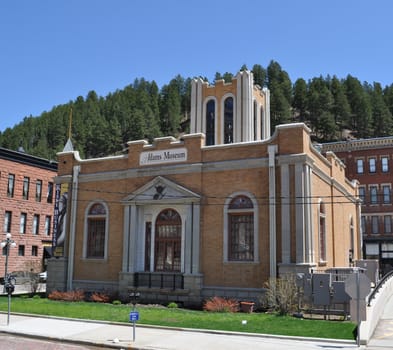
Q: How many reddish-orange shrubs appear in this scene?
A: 3